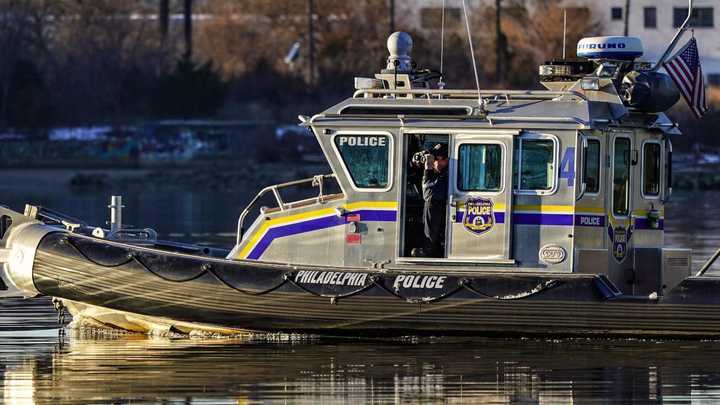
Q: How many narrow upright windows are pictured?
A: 3